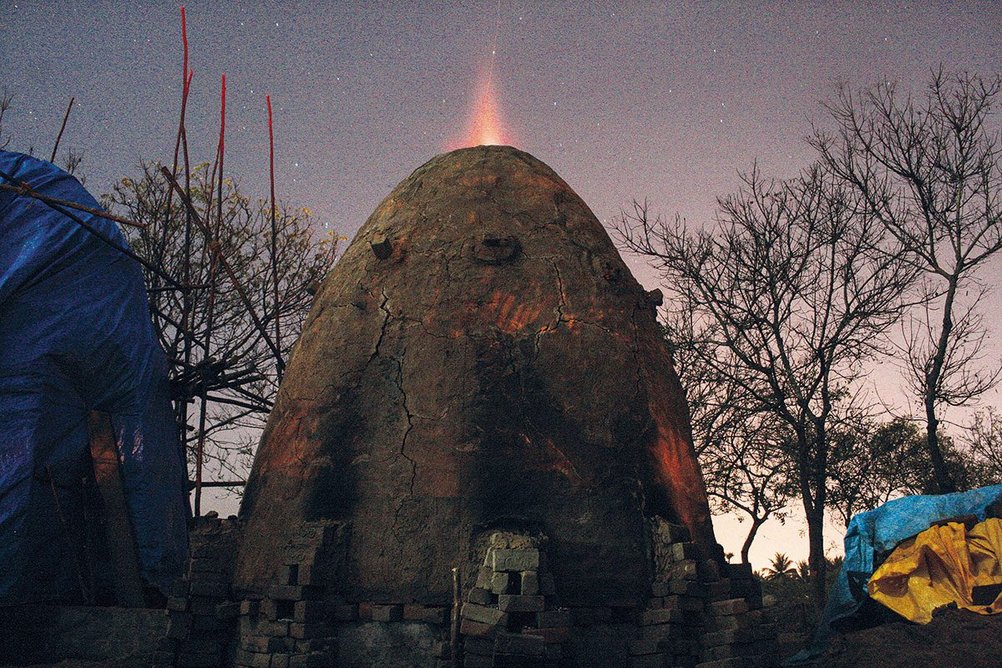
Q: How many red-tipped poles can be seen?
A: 4